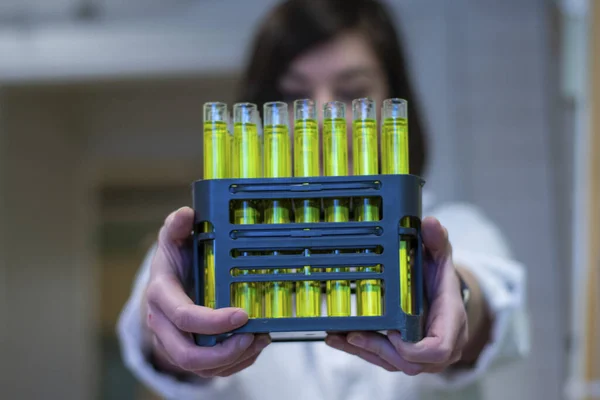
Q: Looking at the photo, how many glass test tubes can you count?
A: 7